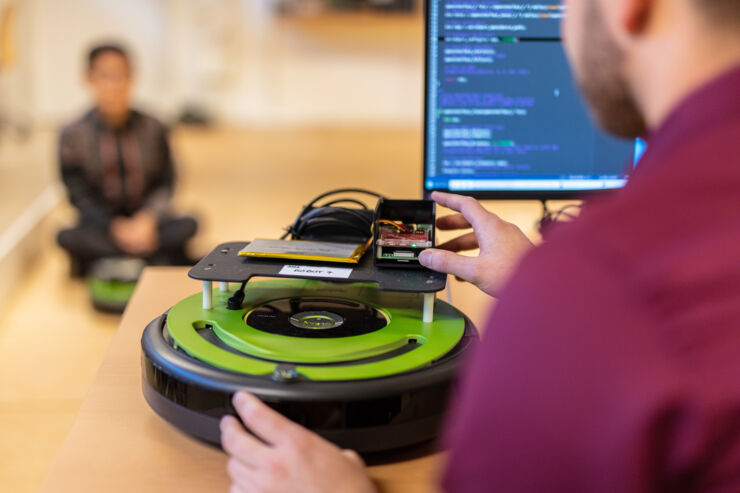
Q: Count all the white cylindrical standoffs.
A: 3